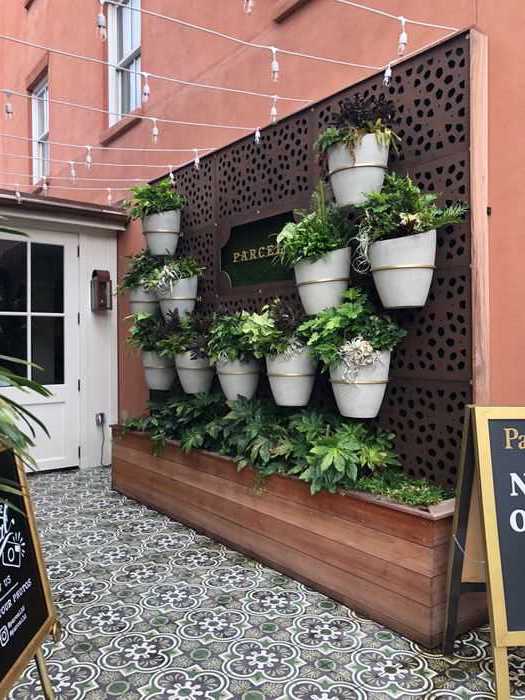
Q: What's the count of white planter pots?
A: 11